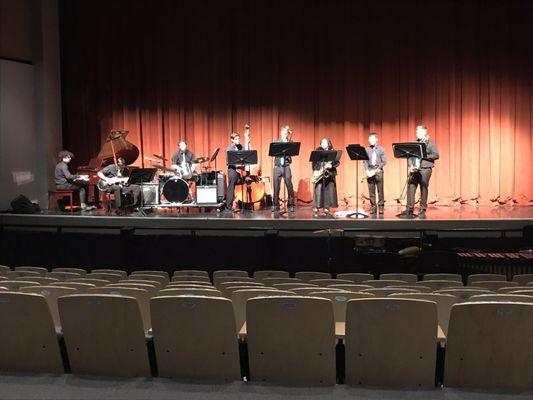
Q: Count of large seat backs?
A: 6